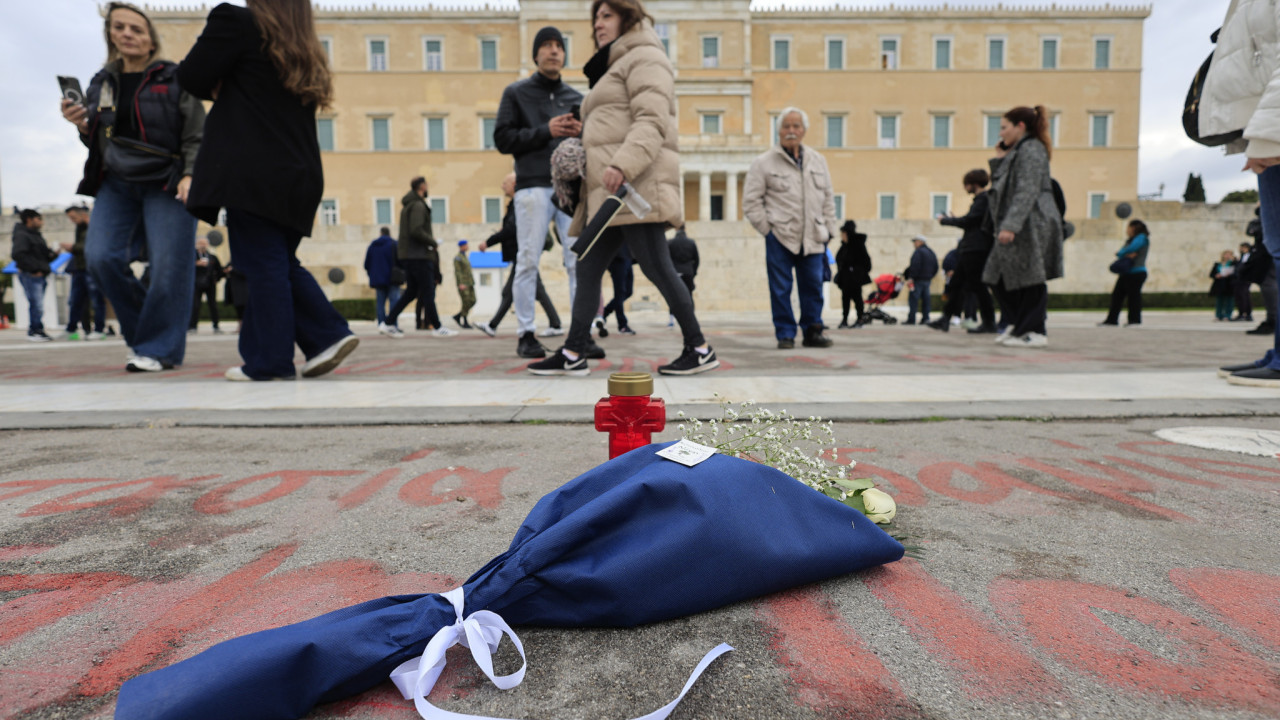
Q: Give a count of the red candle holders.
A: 1